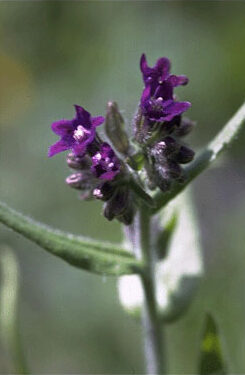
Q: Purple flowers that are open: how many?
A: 4